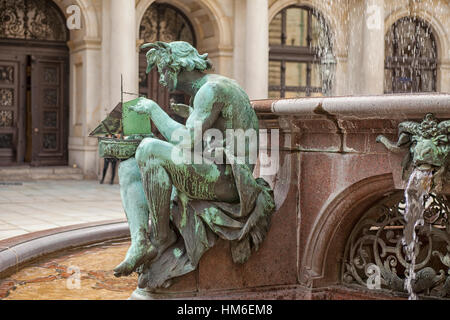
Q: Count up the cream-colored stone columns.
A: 3